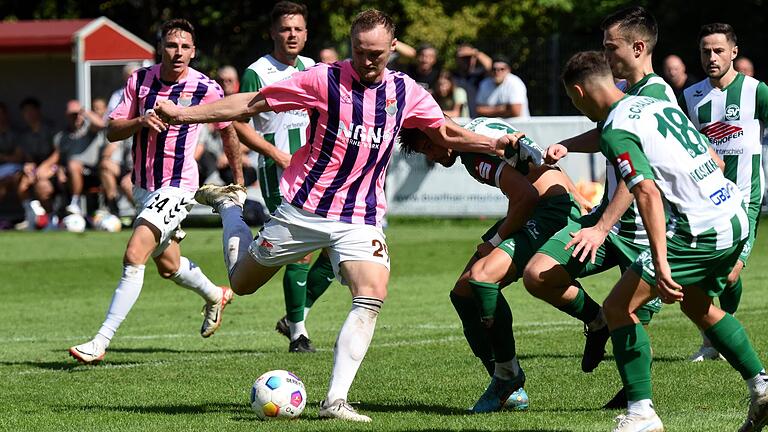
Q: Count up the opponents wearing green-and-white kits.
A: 5